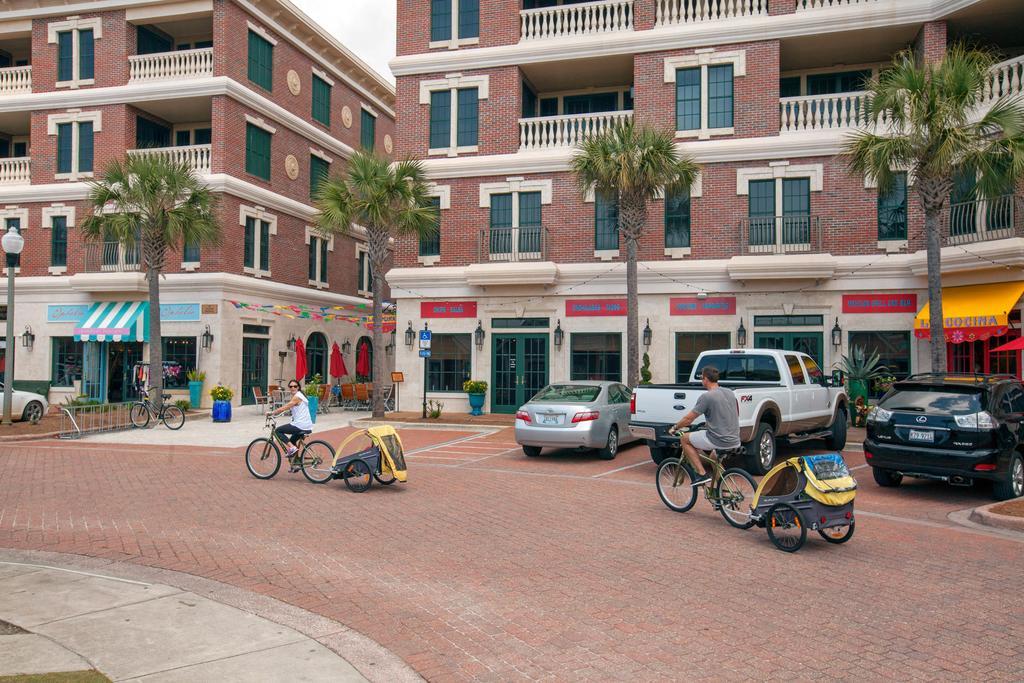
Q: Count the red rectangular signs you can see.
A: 4